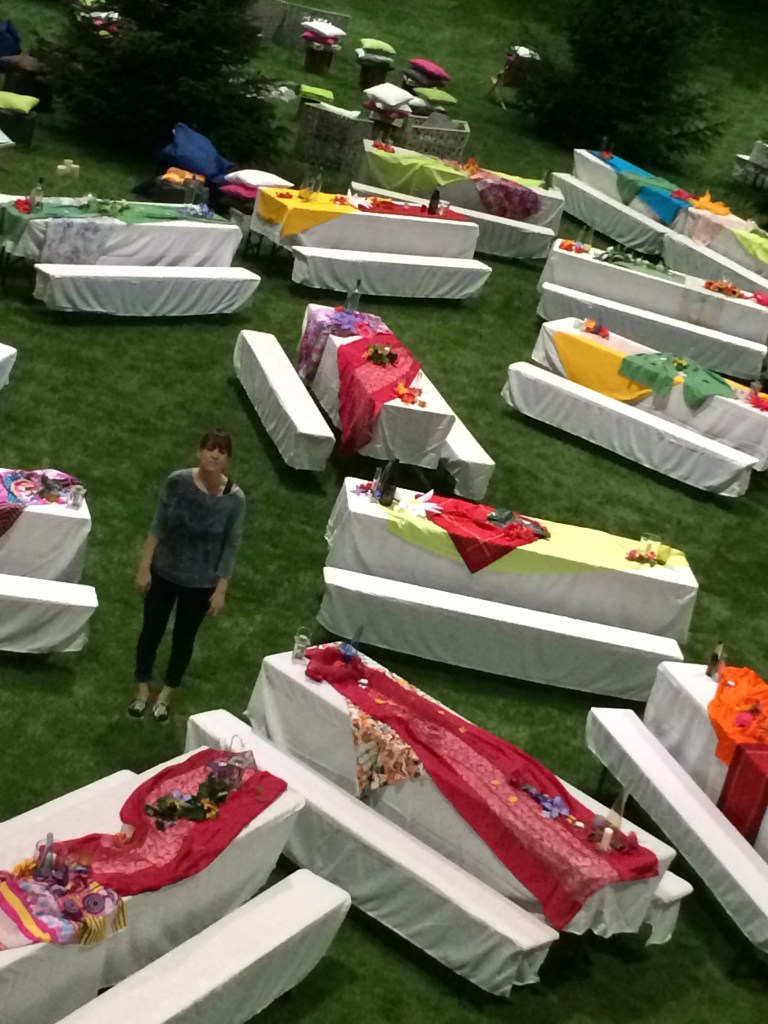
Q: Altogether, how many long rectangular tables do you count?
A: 12